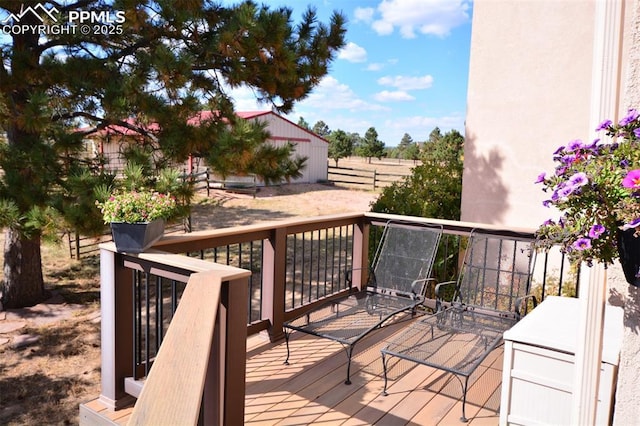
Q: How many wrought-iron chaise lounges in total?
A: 2